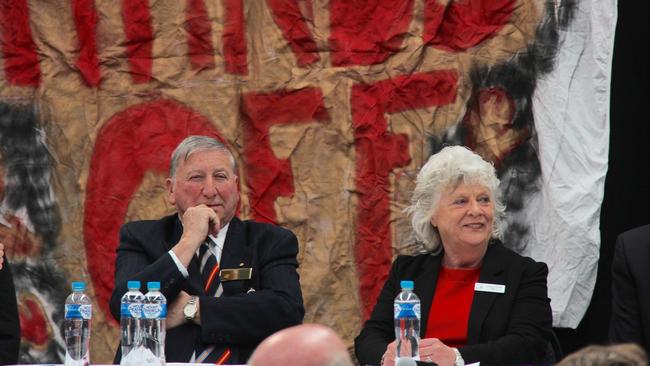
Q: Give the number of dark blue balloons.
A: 0